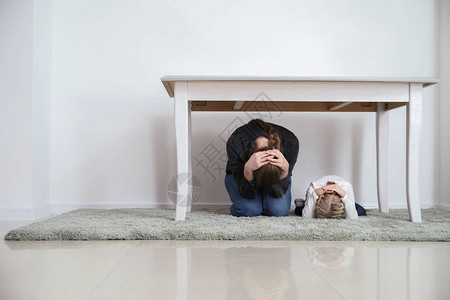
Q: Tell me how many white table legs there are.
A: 4